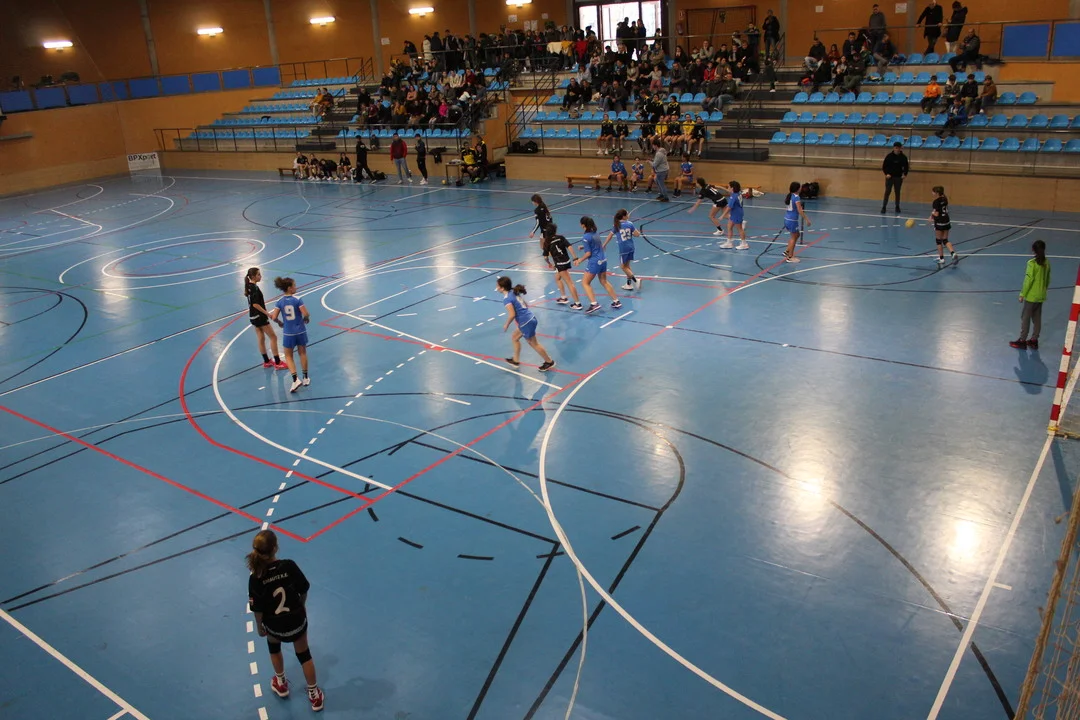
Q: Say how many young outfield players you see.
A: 12